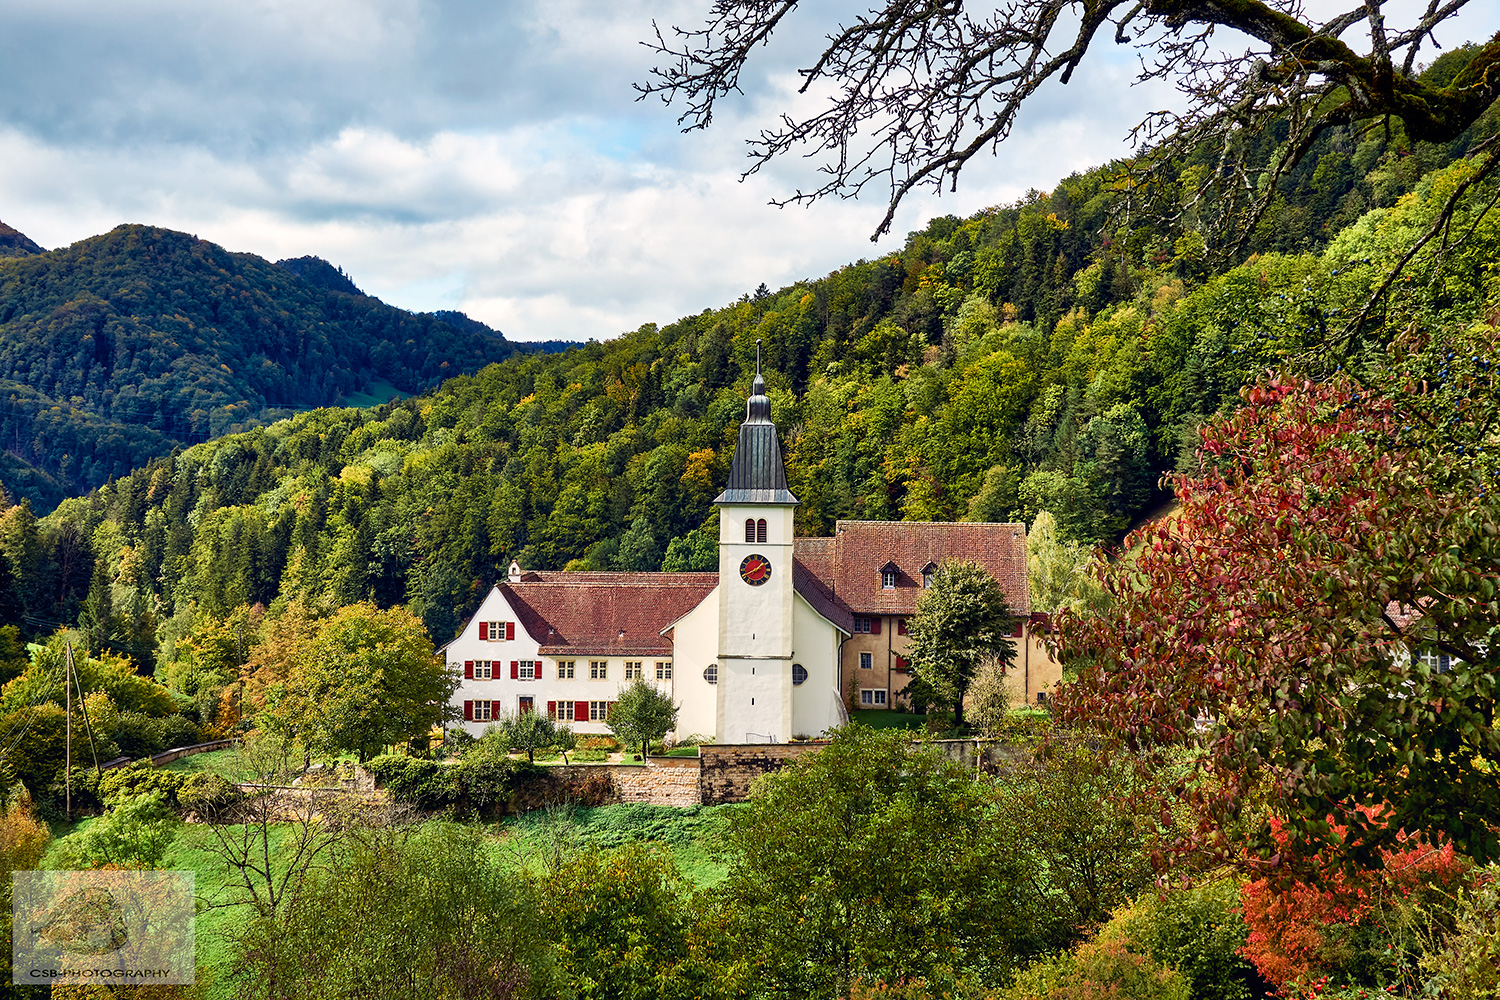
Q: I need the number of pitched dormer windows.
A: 2